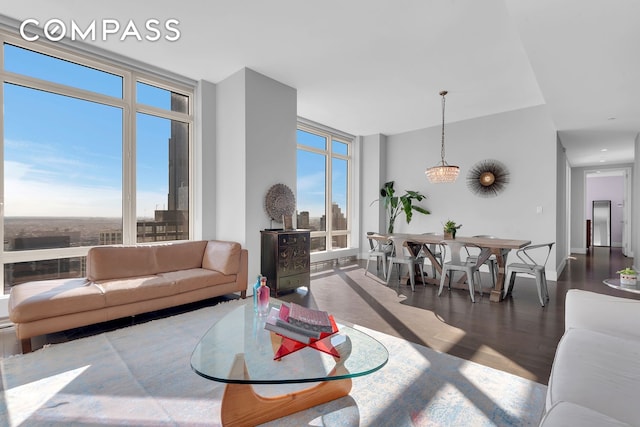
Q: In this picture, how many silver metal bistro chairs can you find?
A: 6